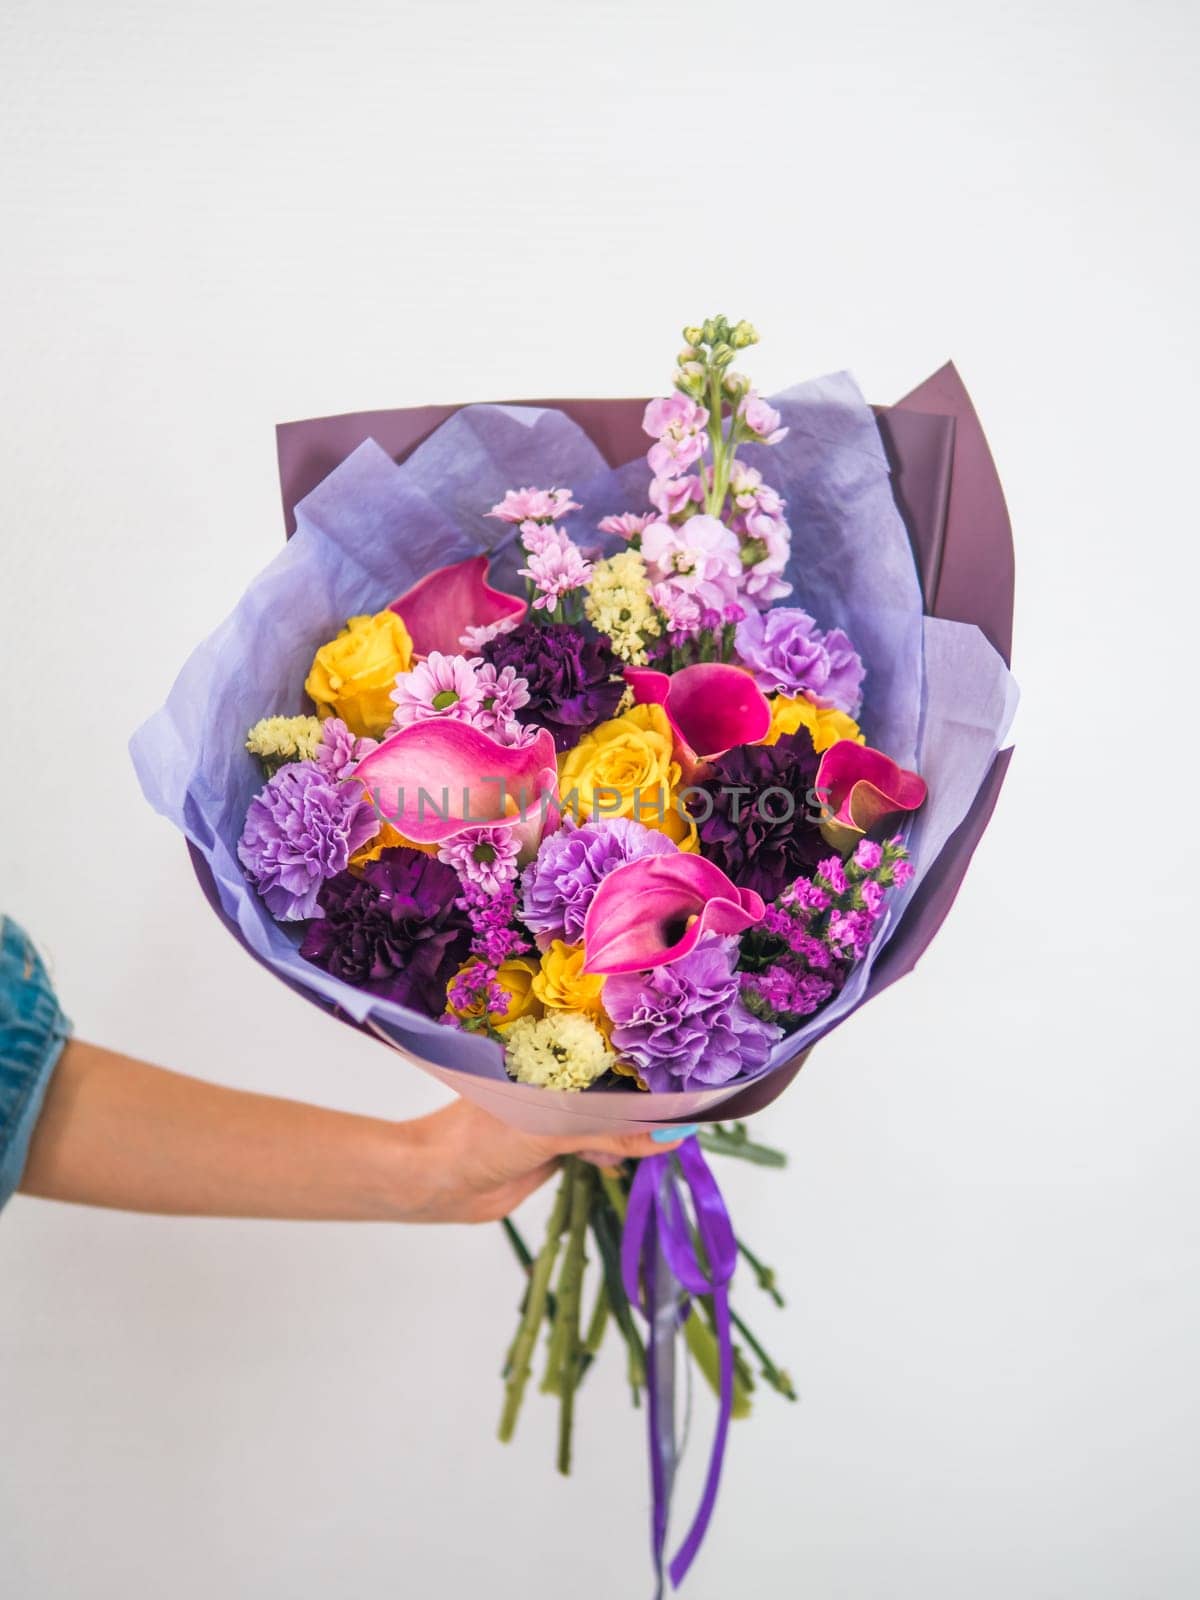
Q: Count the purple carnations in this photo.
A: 7